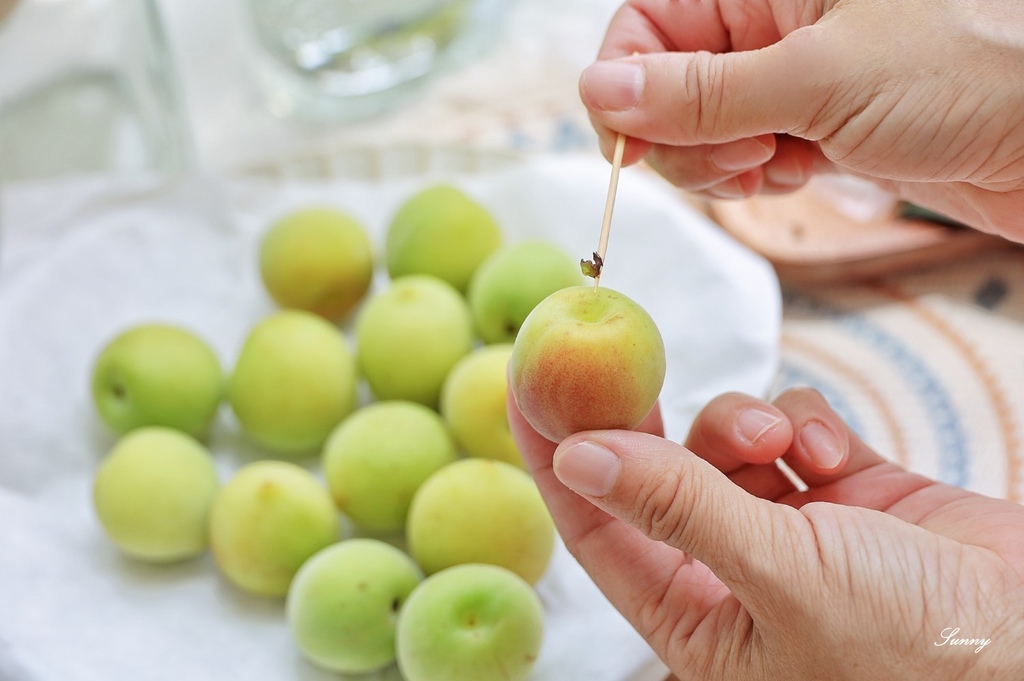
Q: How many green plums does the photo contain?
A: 14